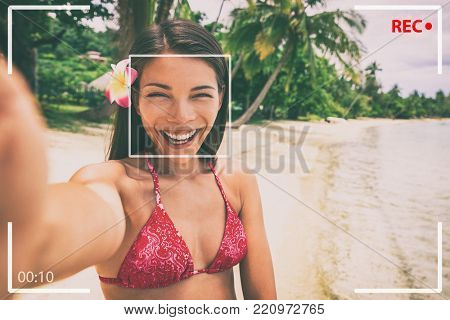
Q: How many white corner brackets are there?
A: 4